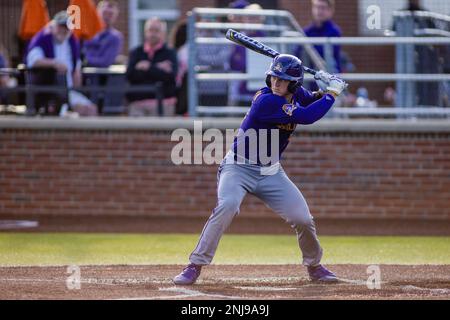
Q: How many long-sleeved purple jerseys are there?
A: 1